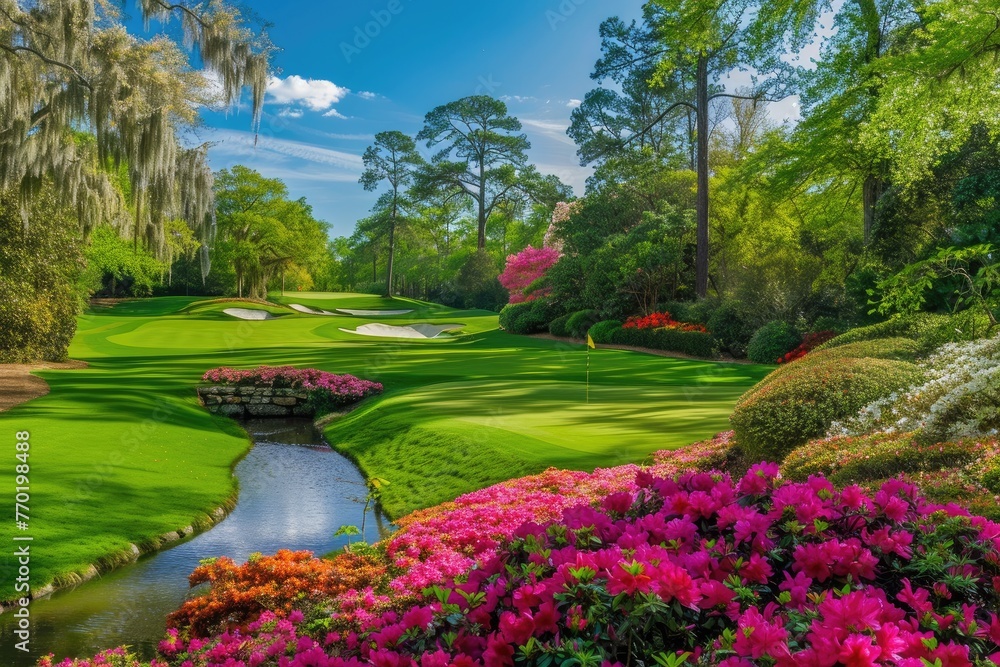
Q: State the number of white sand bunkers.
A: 4